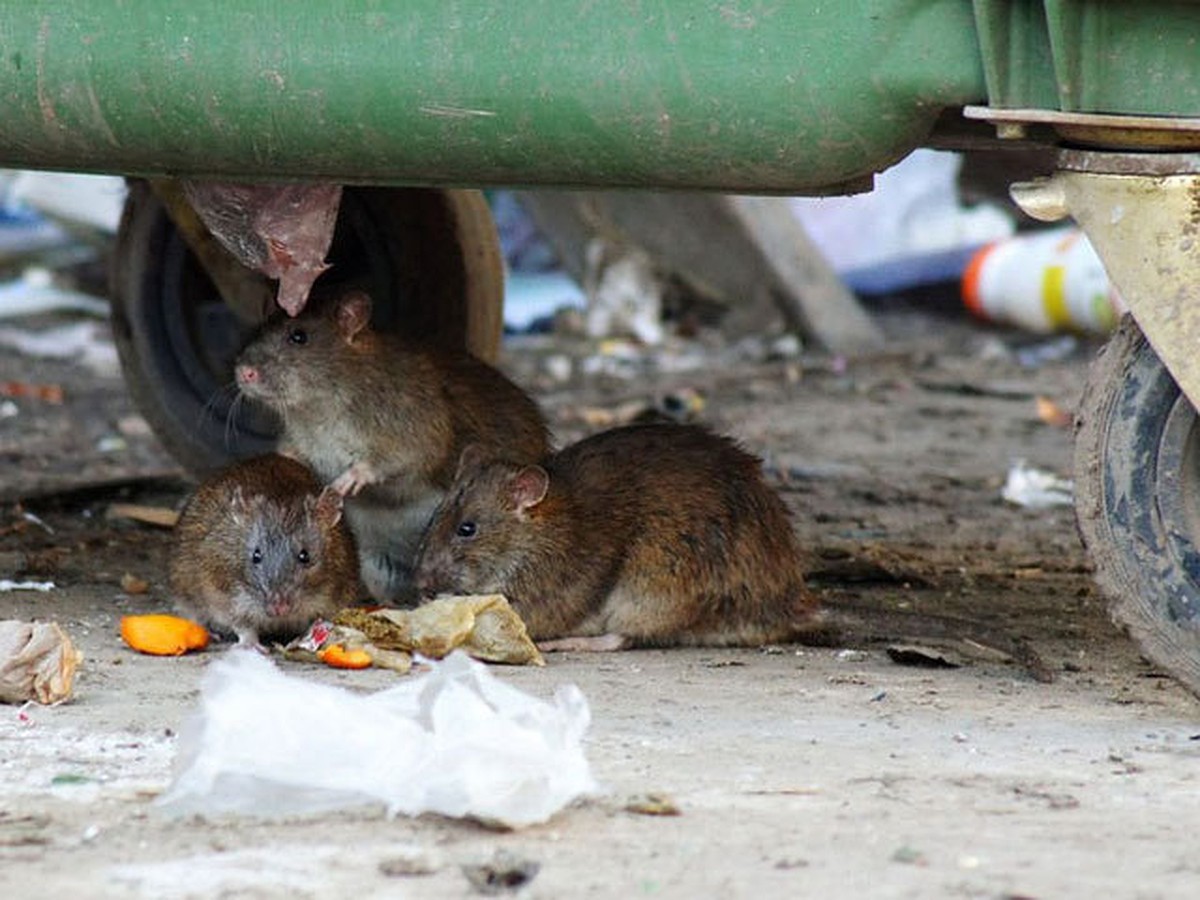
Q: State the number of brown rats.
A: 3